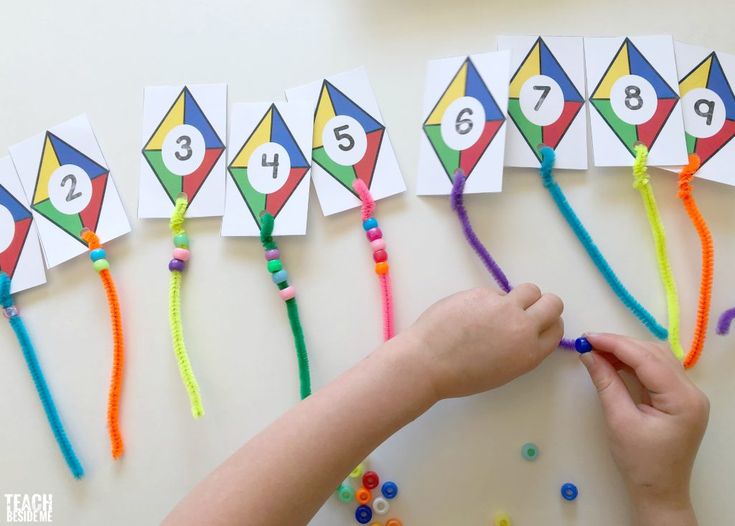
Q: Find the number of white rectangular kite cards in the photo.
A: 9